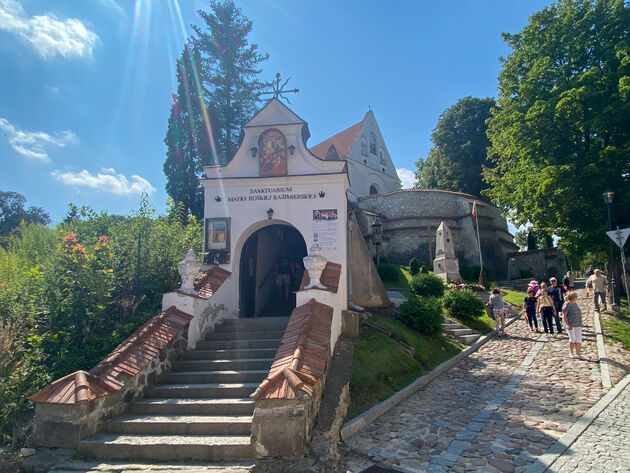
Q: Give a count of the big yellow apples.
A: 0